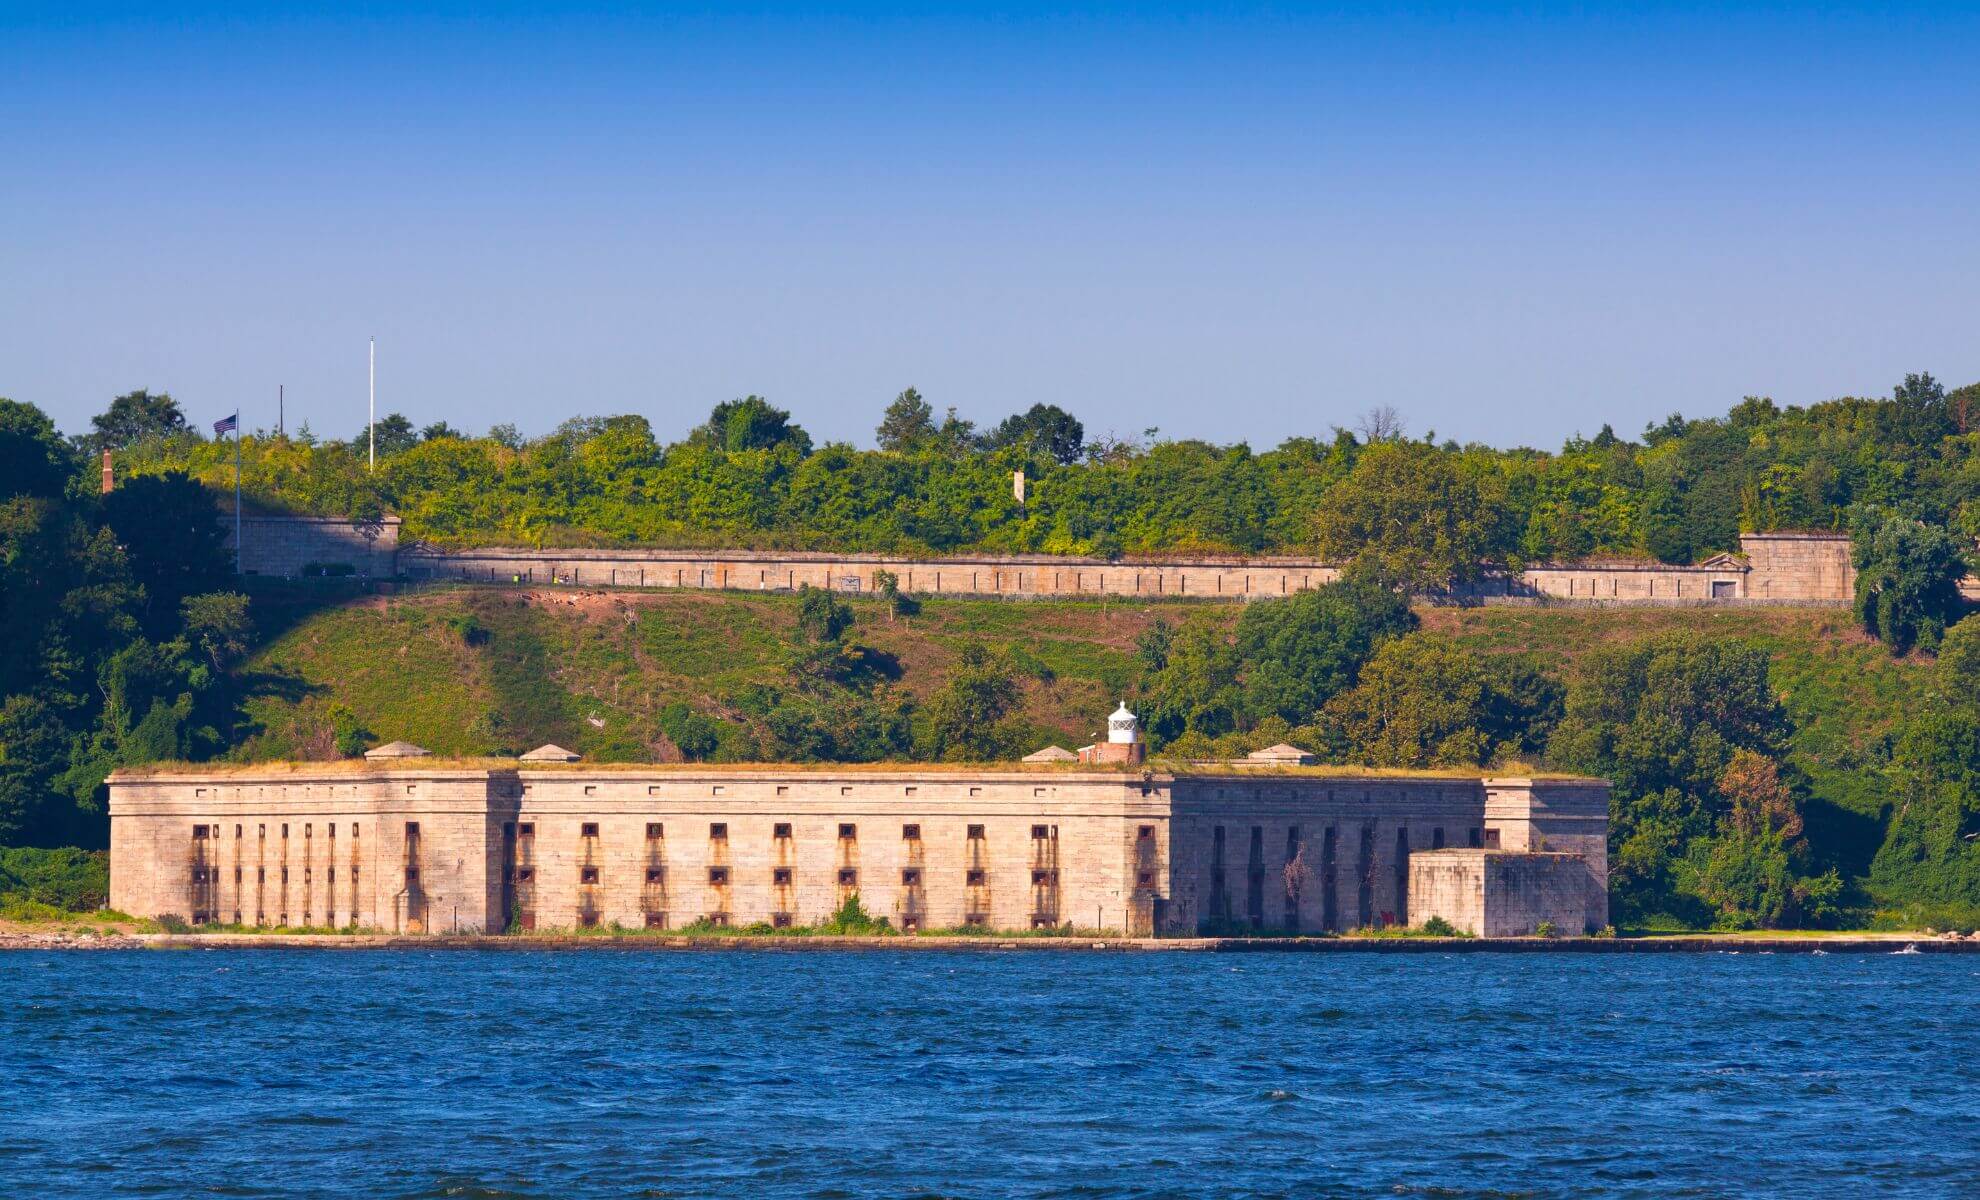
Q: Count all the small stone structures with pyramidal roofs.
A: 4